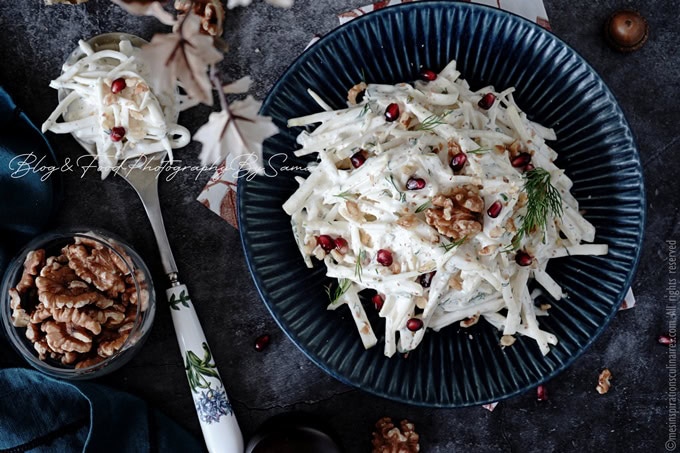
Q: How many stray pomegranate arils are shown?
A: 3